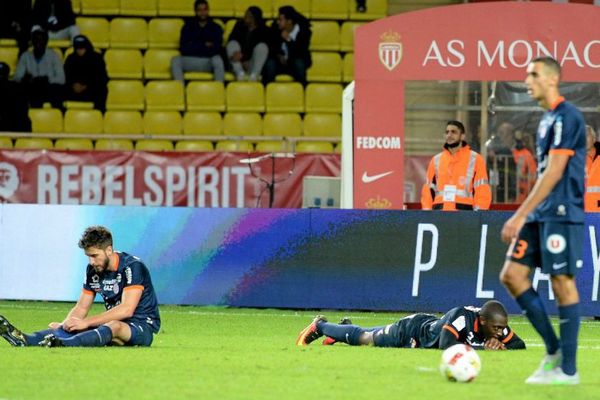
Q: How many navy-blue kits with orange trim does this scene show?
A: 3